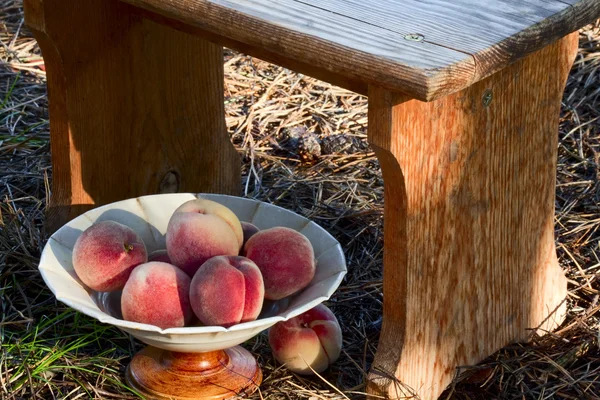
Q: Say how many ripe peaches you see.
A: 8